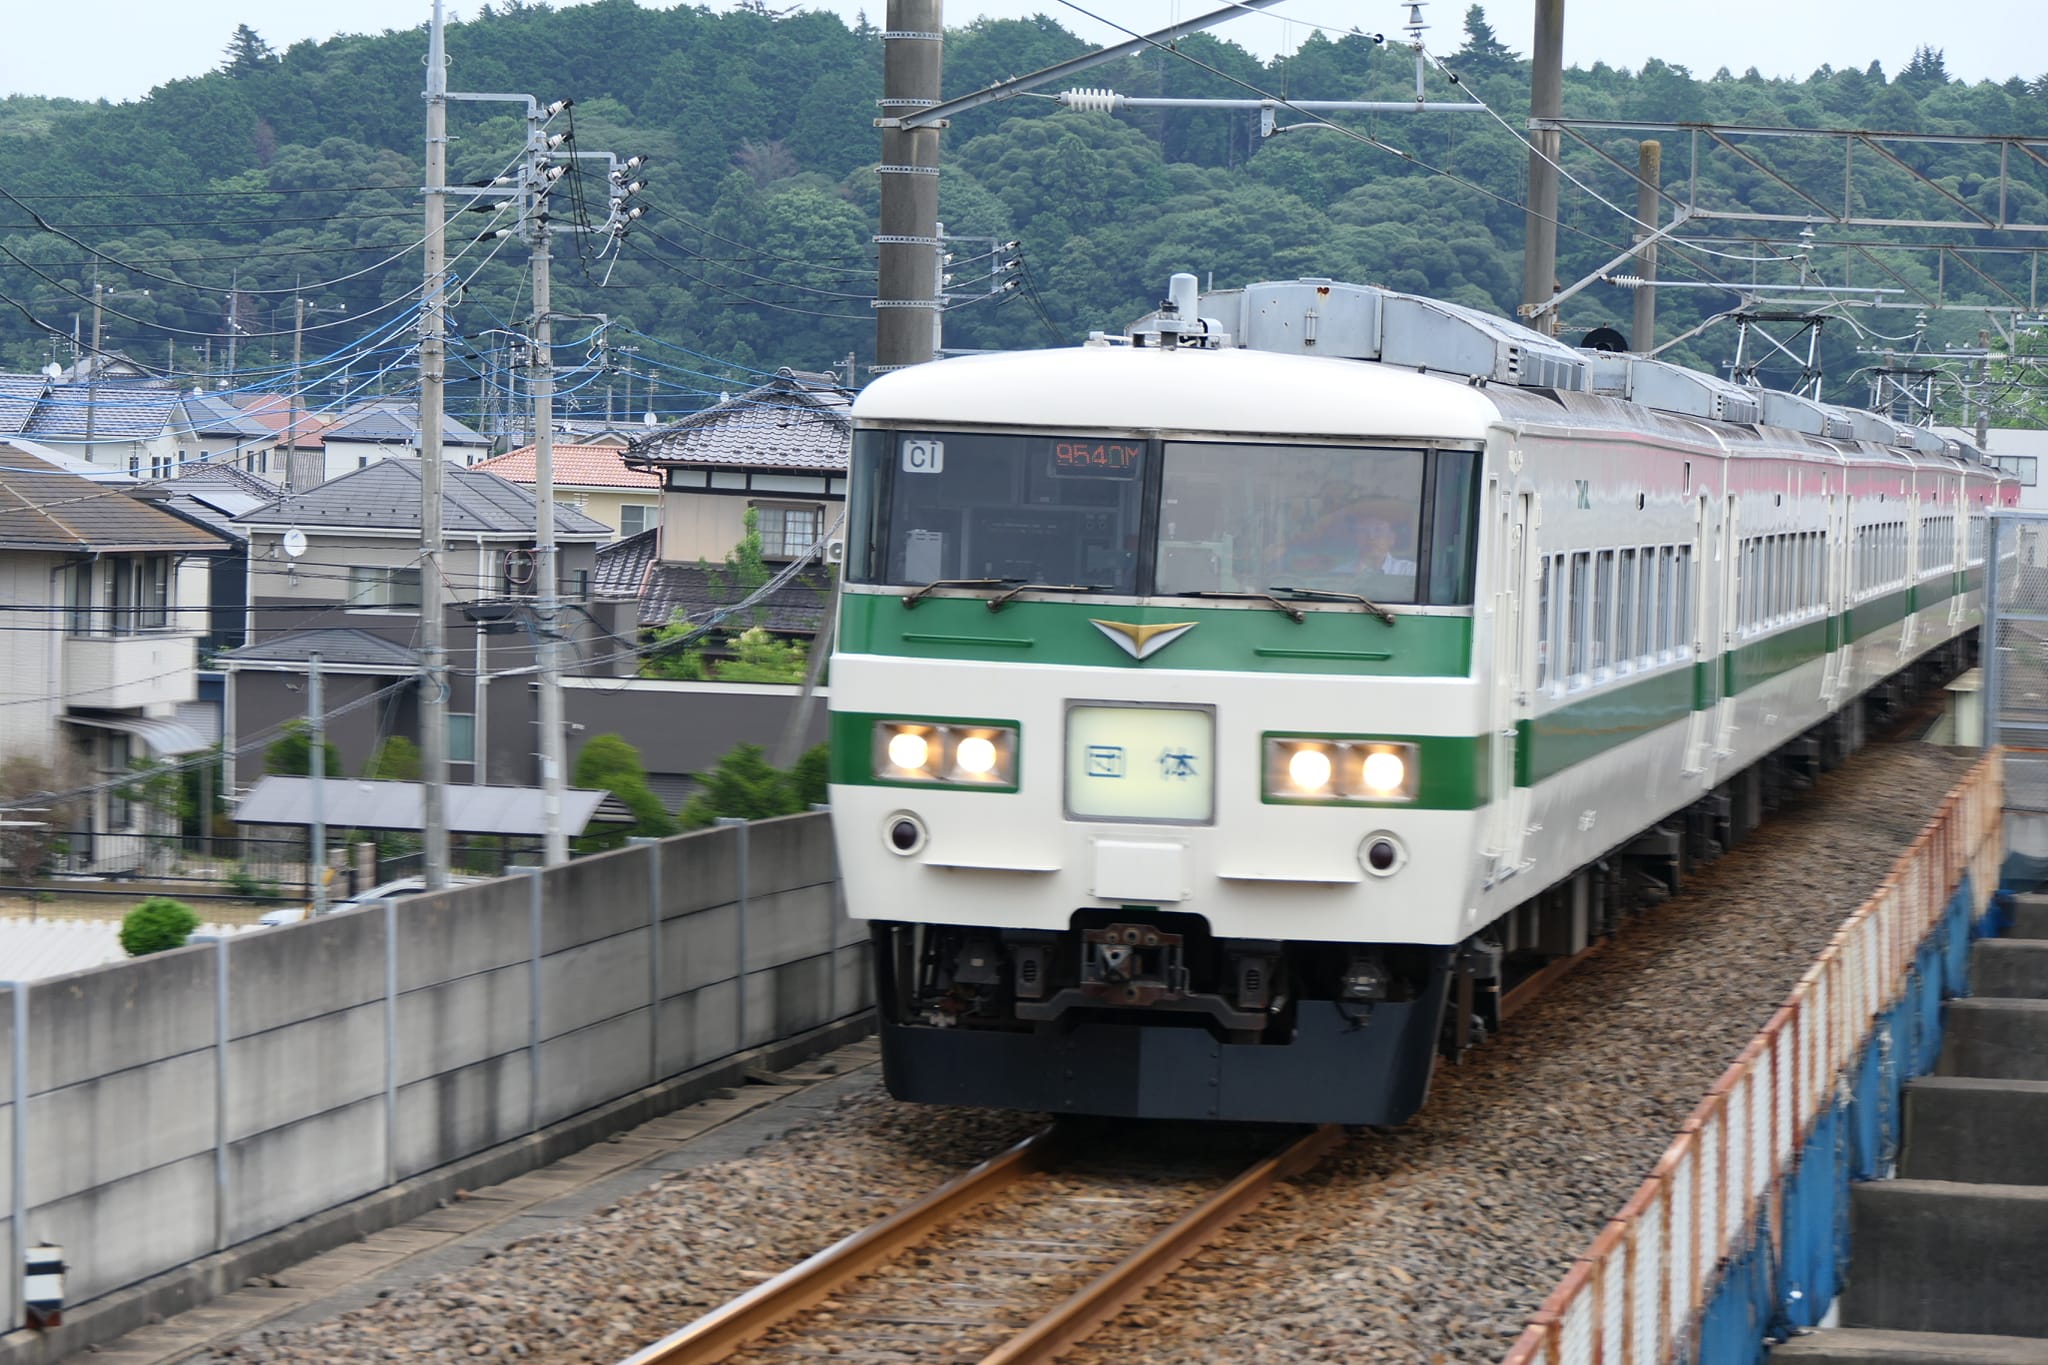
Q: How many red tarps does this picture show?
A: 0